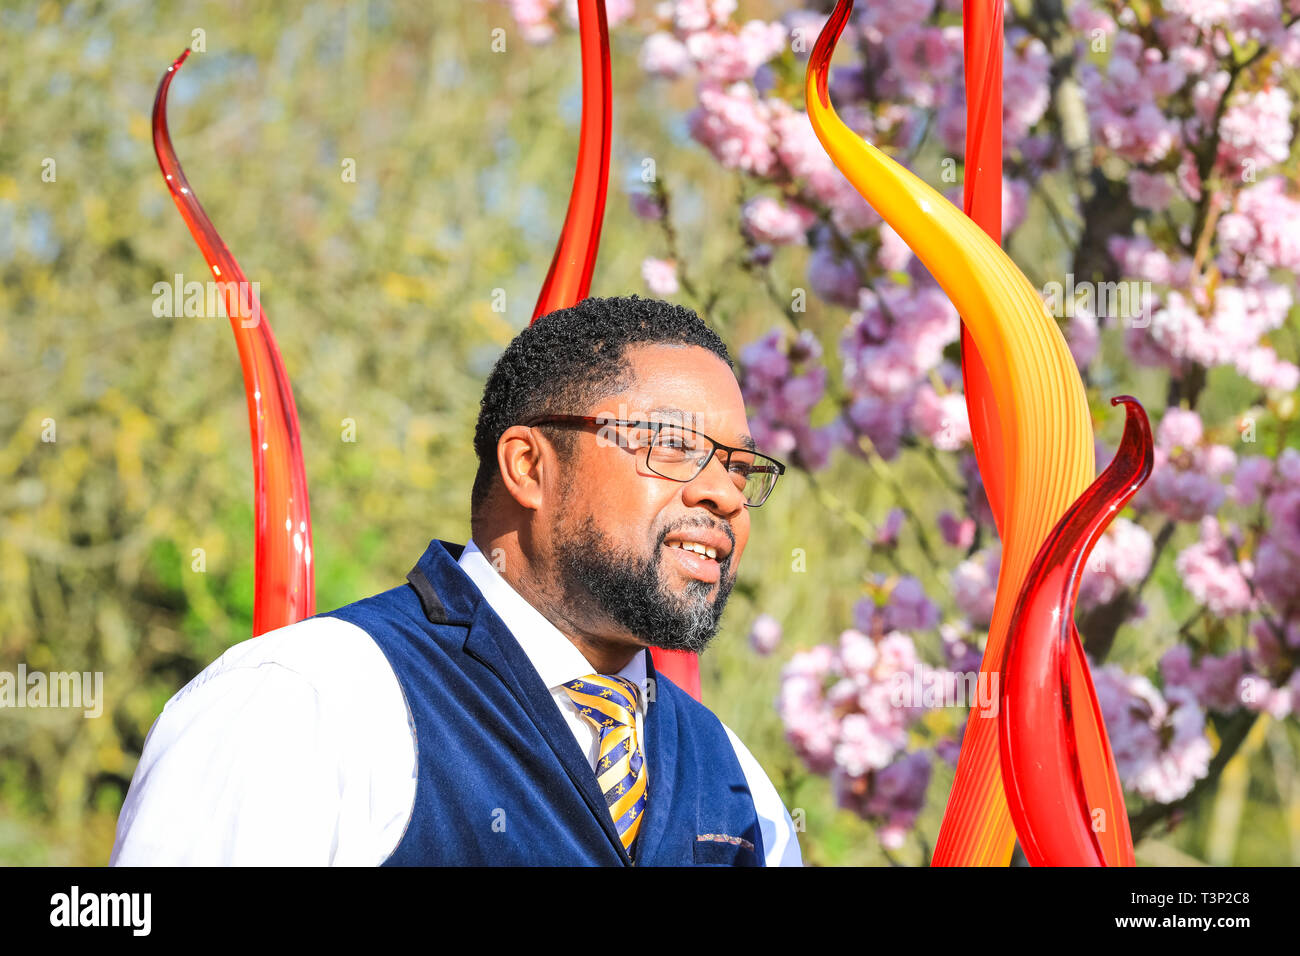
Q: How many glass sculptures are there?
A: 5